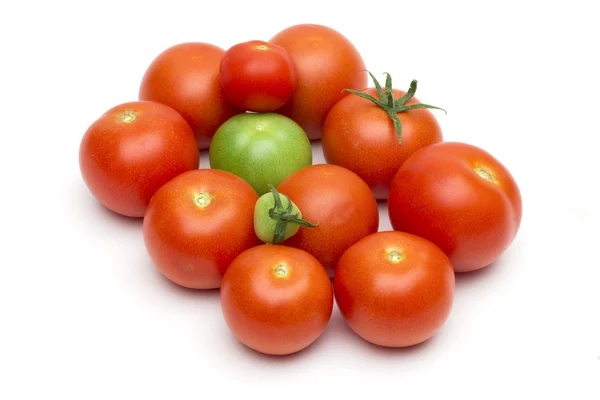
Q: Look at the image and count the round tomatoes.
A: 12